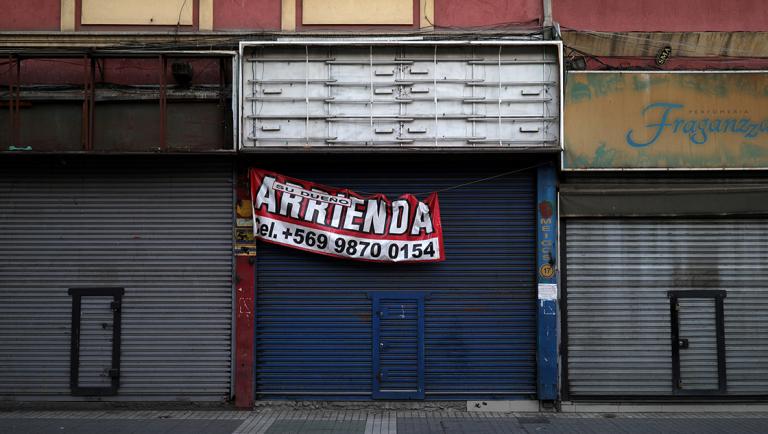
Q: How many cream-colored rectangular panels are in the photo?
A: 2